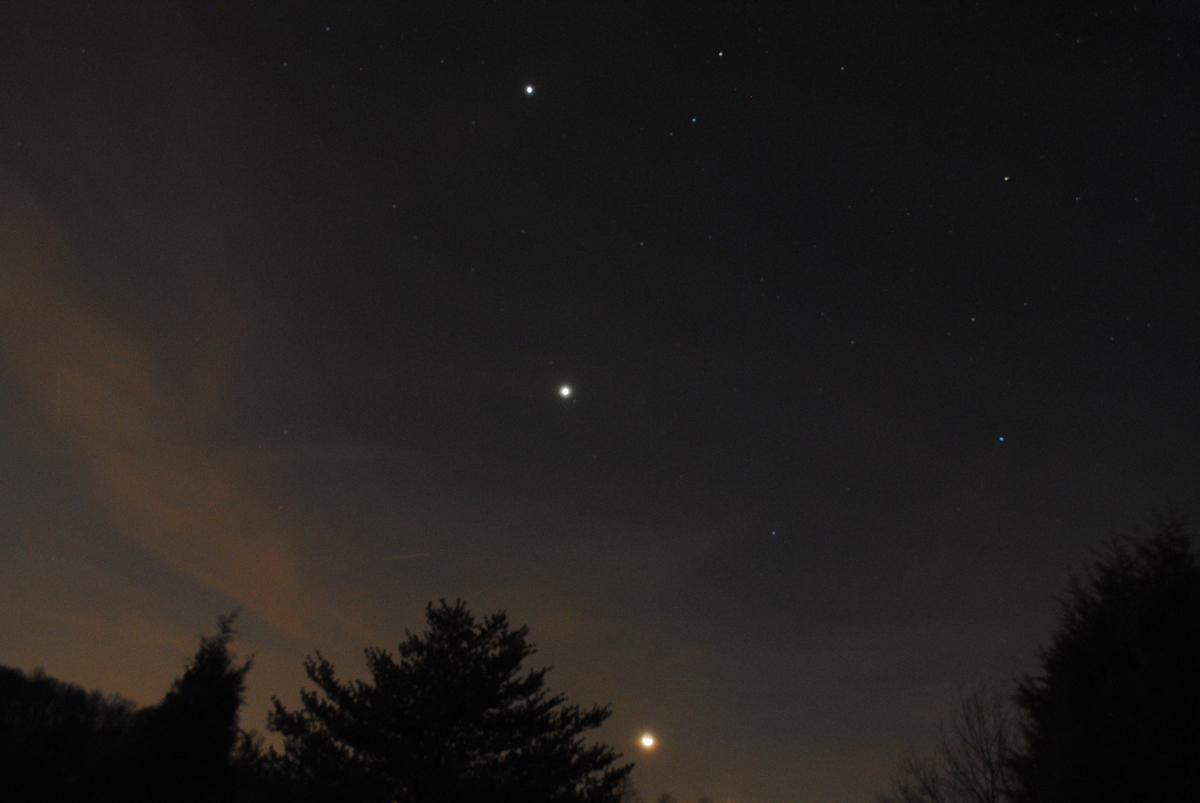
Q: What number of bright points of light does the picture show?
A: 3